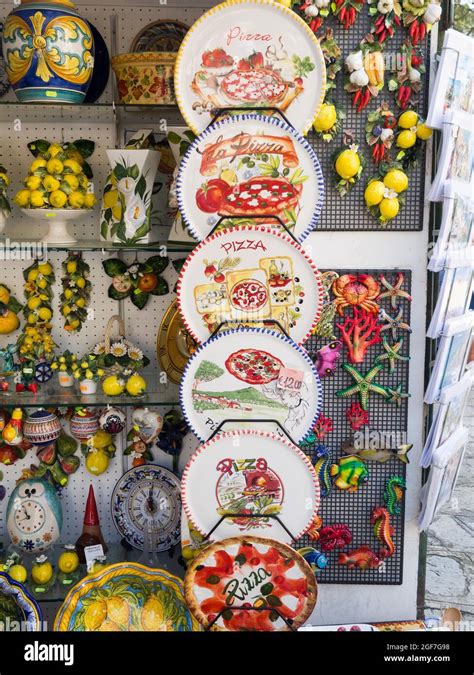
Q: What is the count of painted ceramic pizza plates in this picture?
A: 6